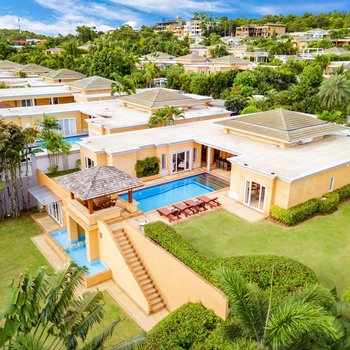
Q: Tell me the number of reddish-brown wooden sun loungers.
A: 4